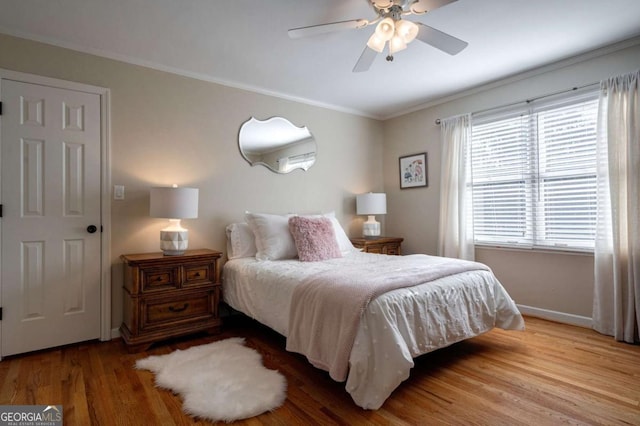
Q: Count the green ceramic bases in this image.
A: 0